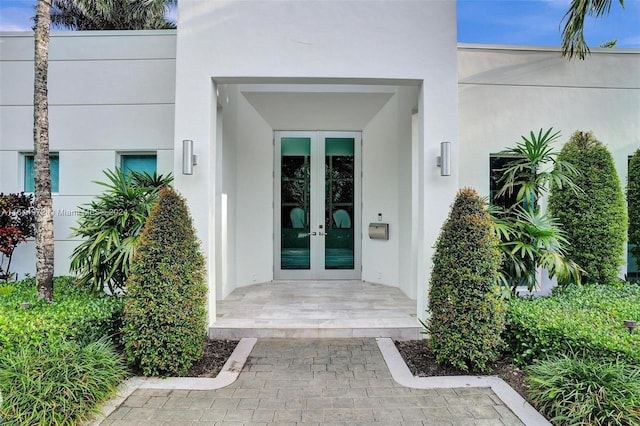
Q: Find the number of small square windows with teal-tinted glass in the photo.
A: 2